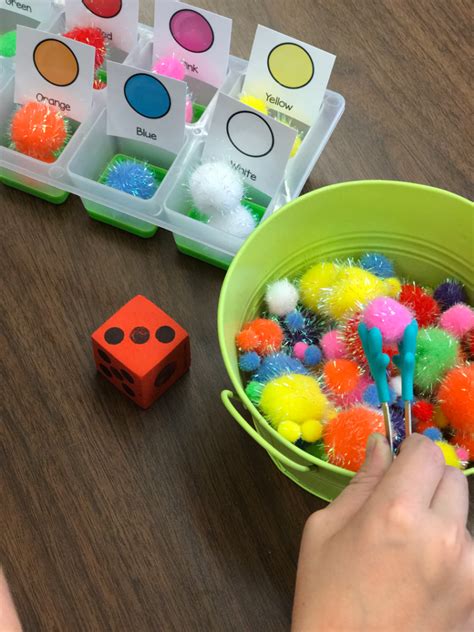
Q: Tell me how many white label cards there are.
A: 7